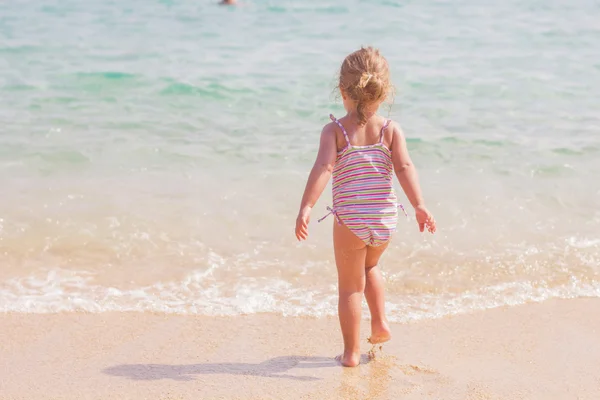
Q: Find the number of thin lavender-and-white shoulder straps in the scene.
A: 2